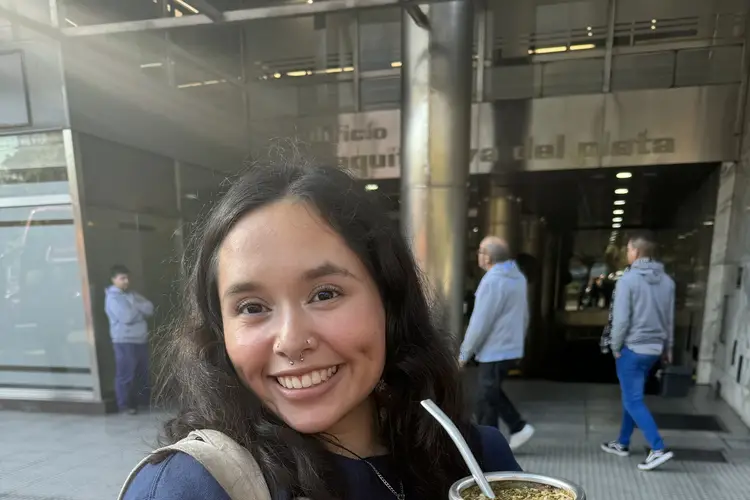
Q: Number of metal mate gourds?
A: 1